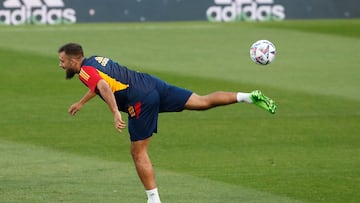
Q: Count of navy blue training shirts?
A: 1